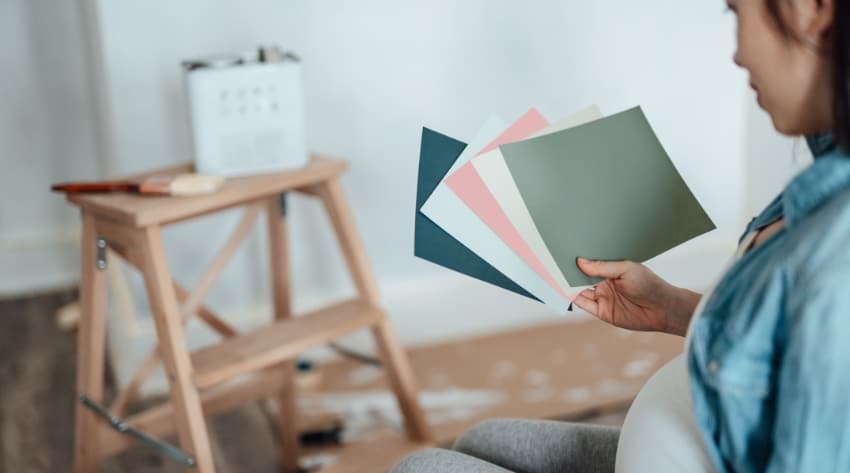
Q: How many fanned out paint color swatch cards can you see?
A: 5